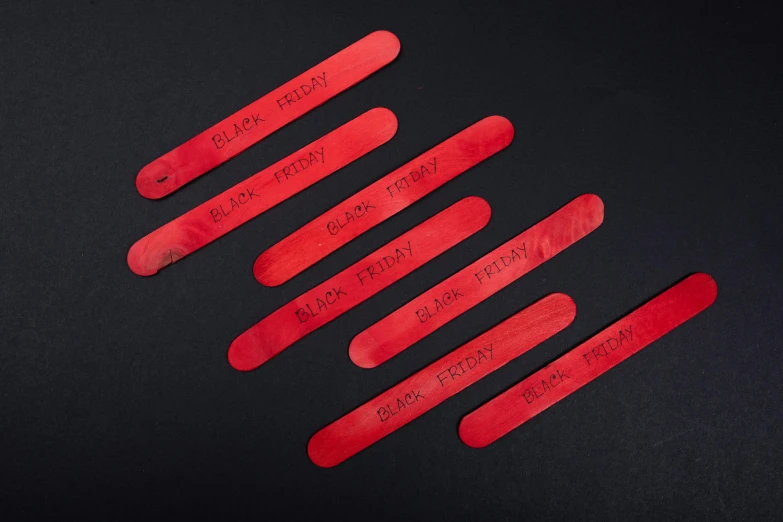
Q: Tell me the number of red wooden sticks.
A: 7